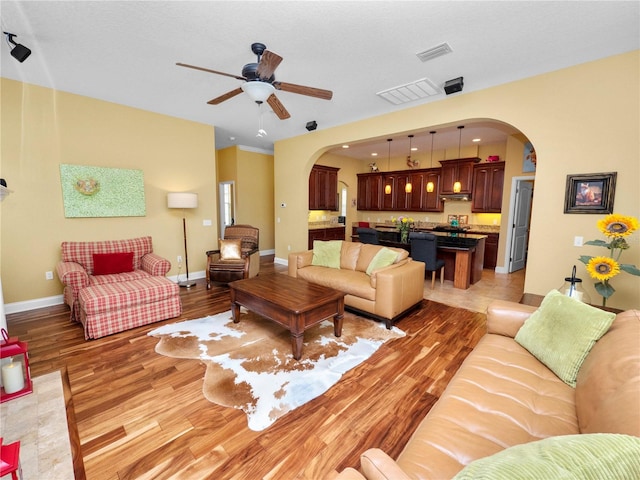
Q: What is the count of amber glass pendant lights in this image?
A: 4